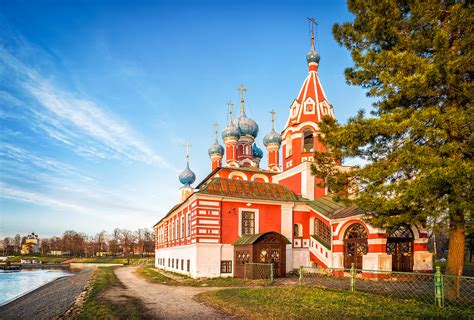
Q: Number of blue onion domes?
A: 7